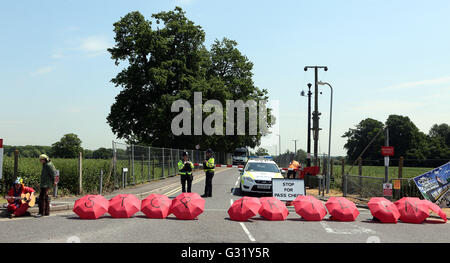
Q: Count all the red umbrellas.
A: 11